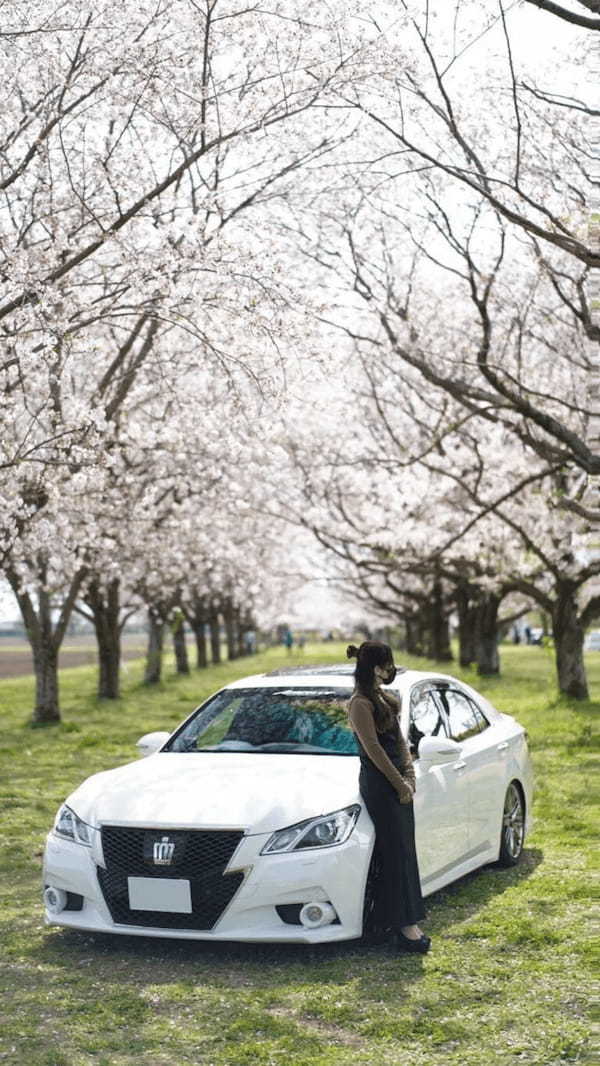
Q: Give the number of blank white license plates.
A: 1